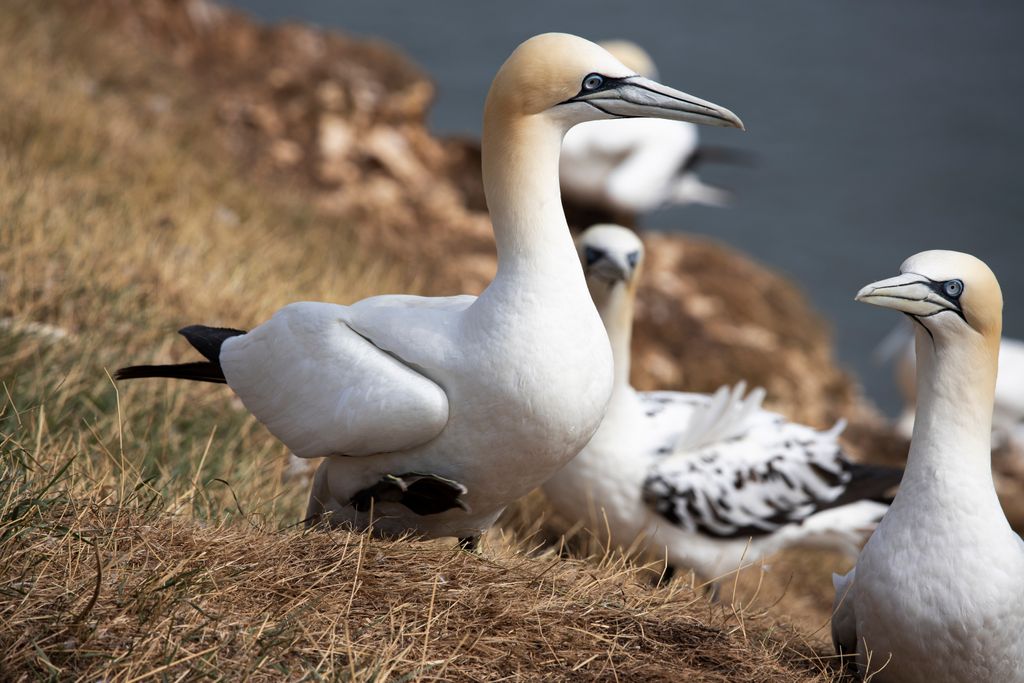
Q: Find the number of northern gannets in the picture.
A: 5